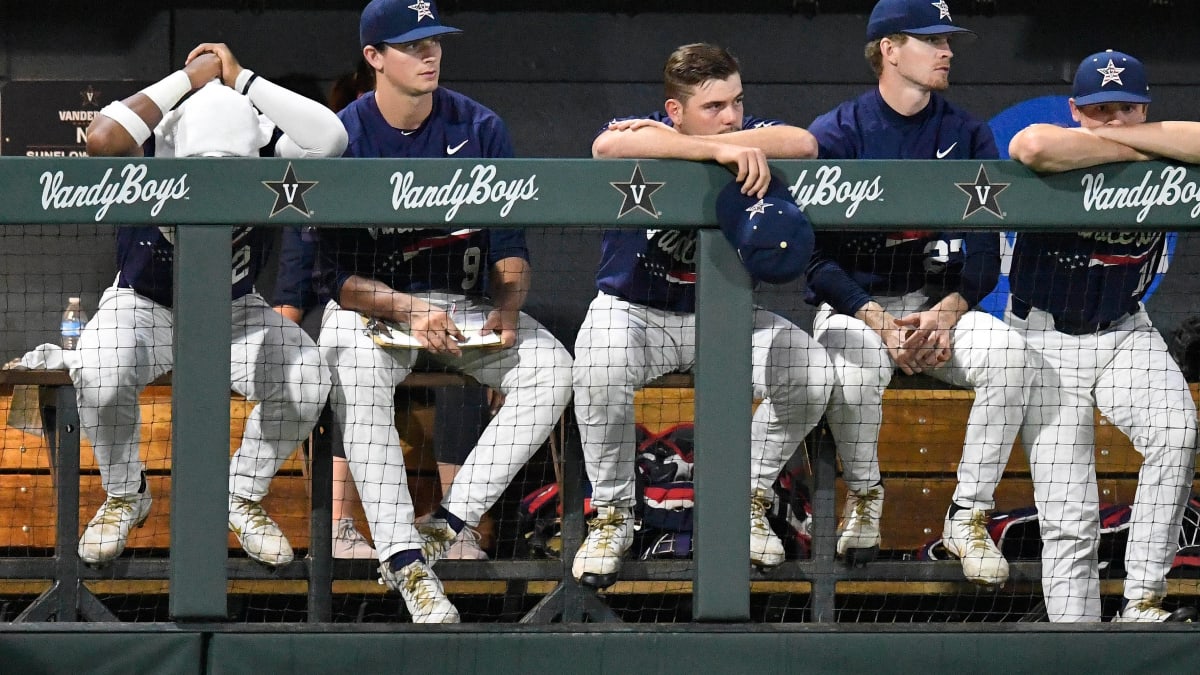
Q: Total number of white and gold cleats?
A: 9